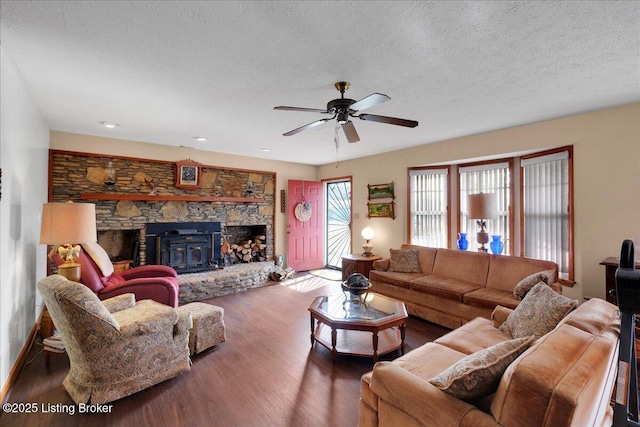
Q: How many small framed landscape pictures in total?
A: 2